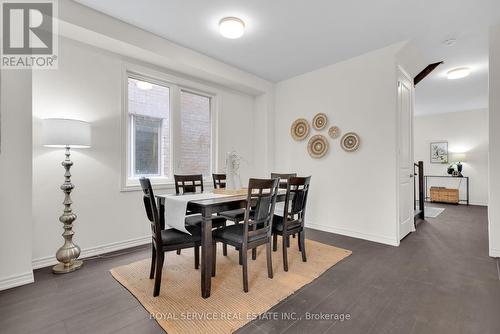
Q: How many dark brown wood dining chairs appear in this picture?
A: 6